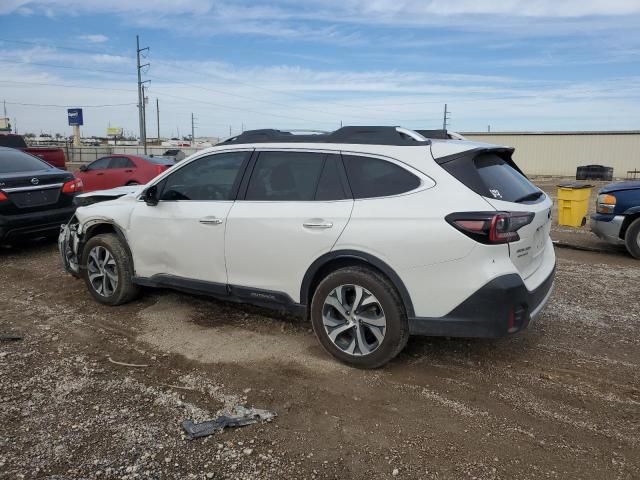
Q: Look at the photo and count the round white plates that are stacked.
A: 0